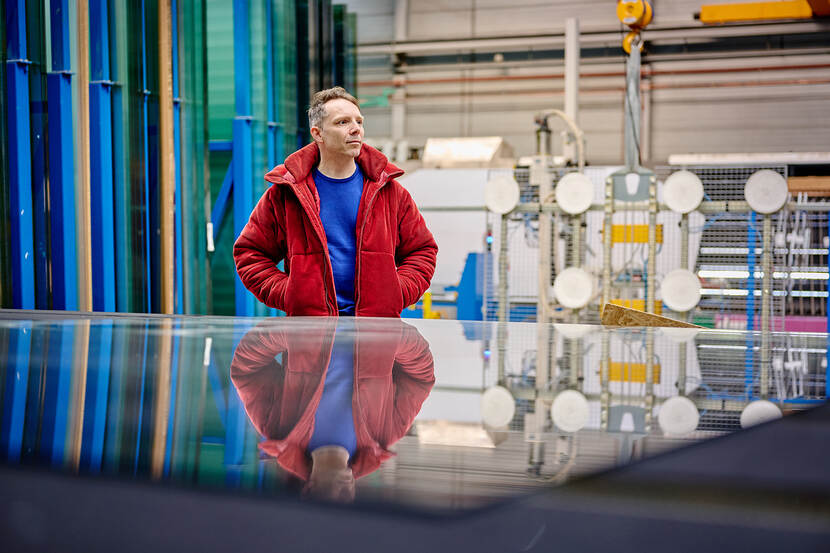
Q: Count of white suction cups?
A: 6